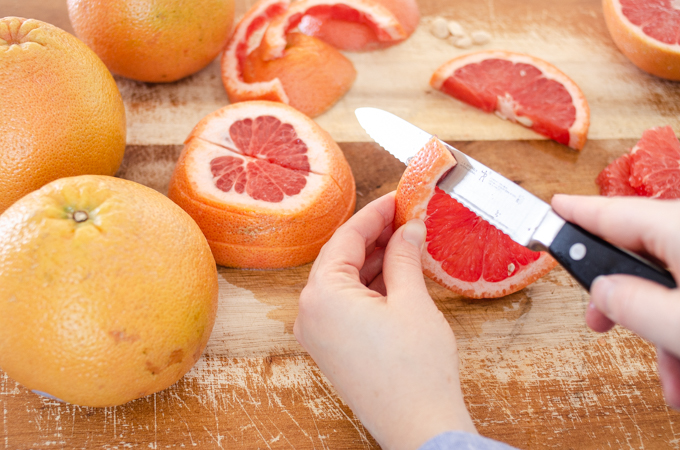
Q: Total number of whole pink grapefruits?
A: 3